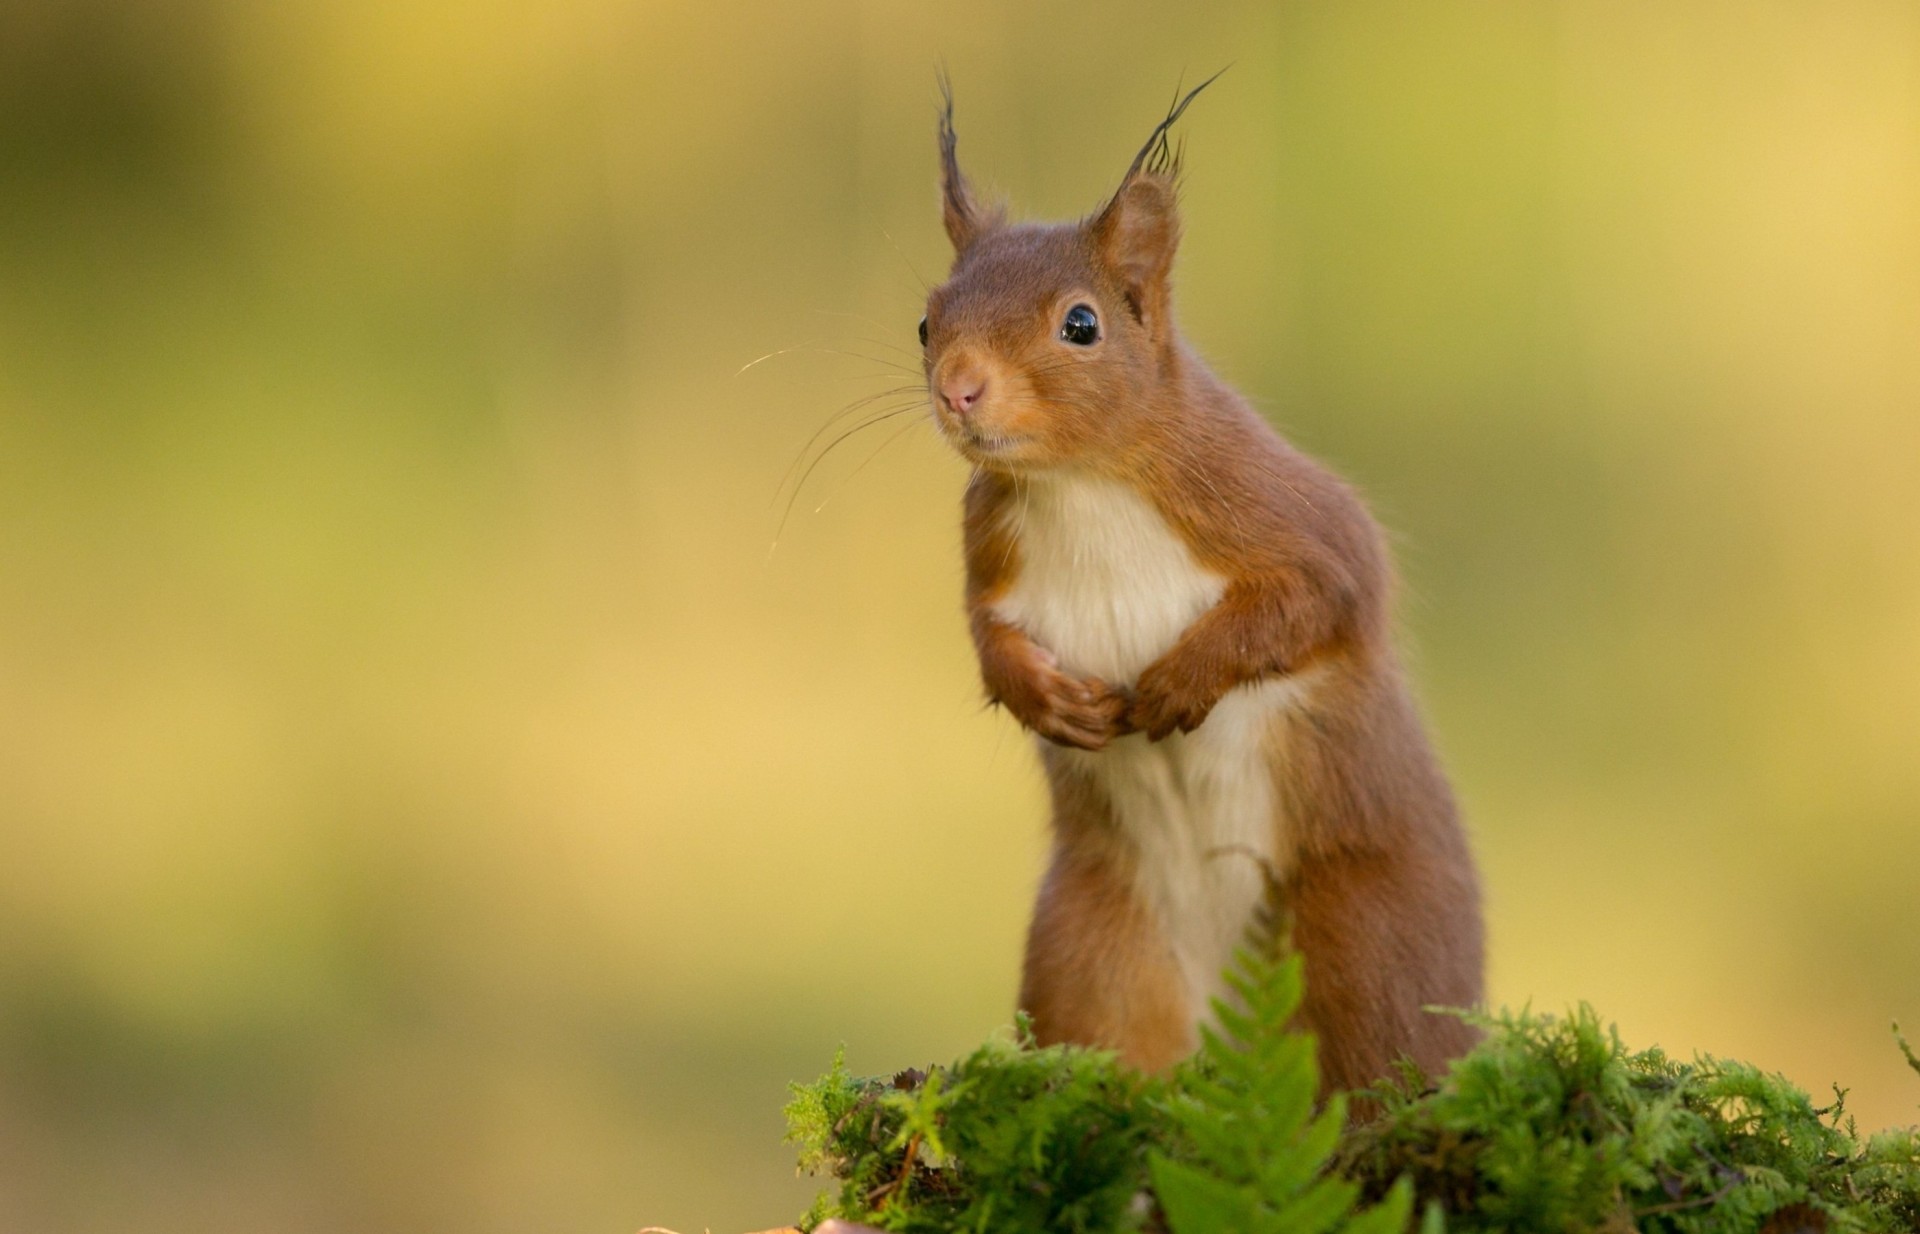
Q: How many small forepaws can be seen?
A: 2